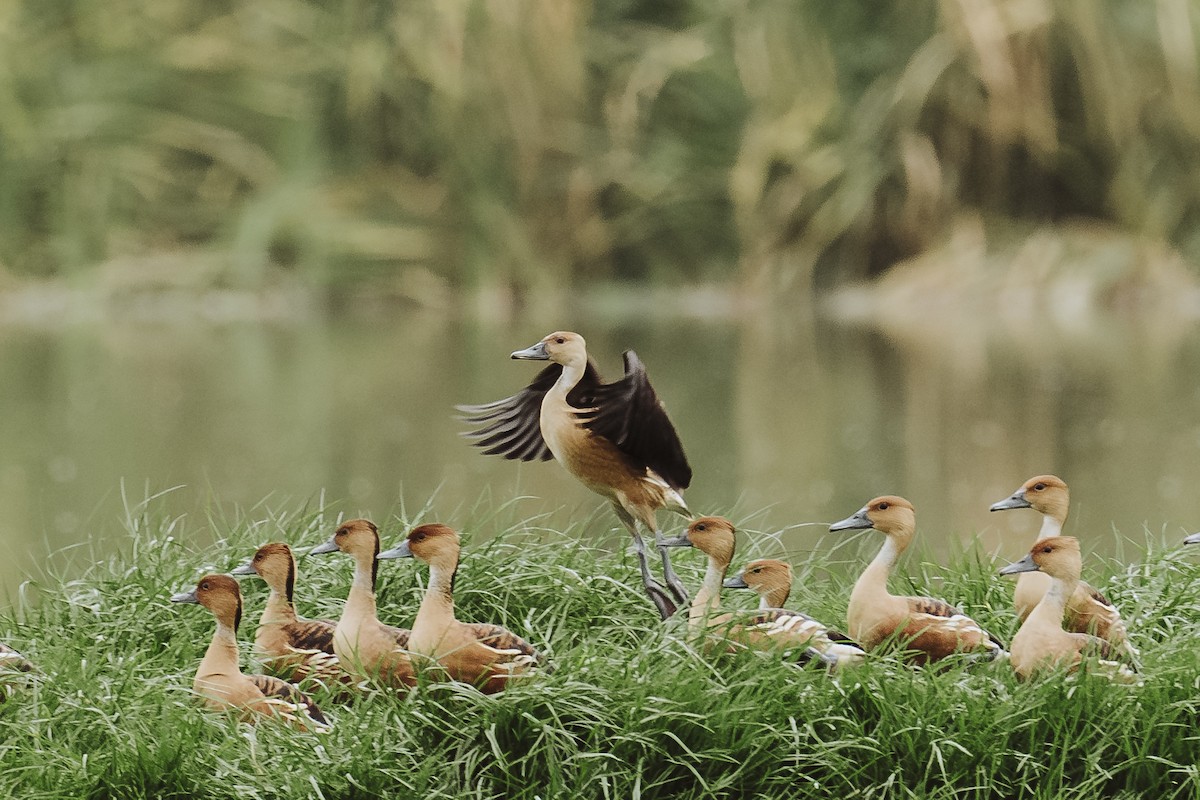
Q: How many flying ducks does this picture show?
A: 1